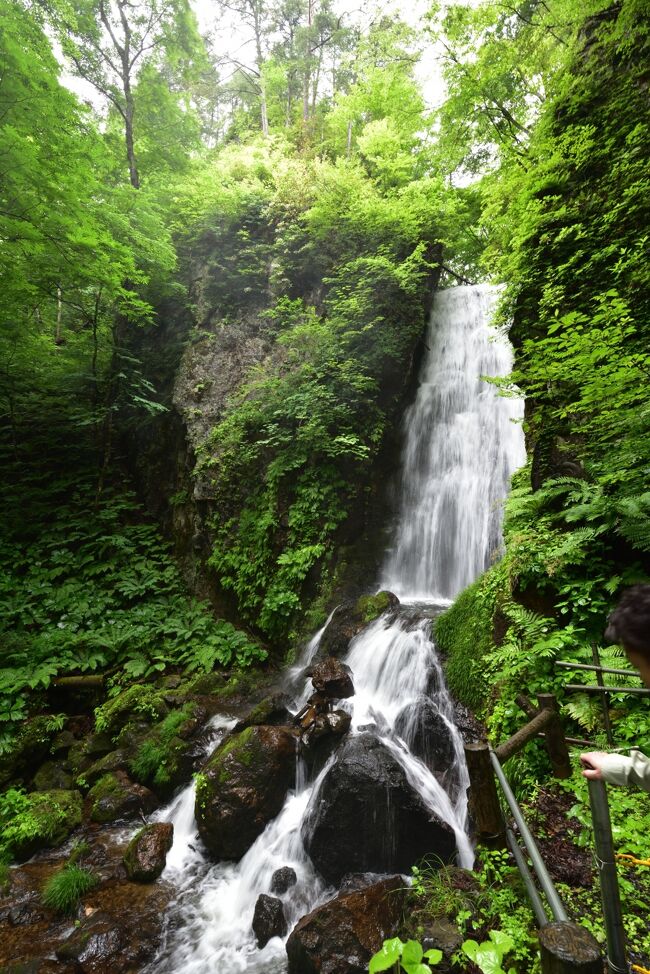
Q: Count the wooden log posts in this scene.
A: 3